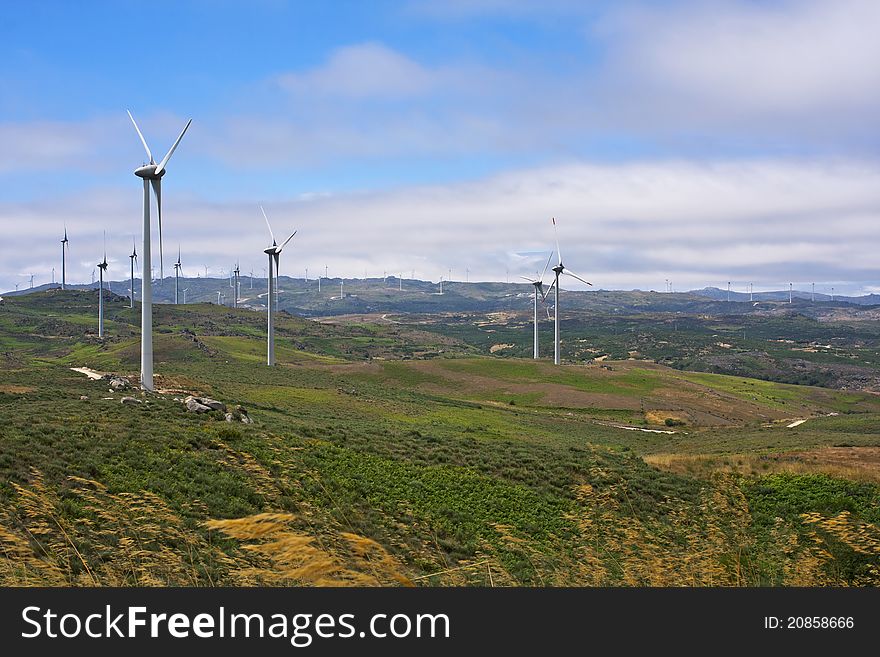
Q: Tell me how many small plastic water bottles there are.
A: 0